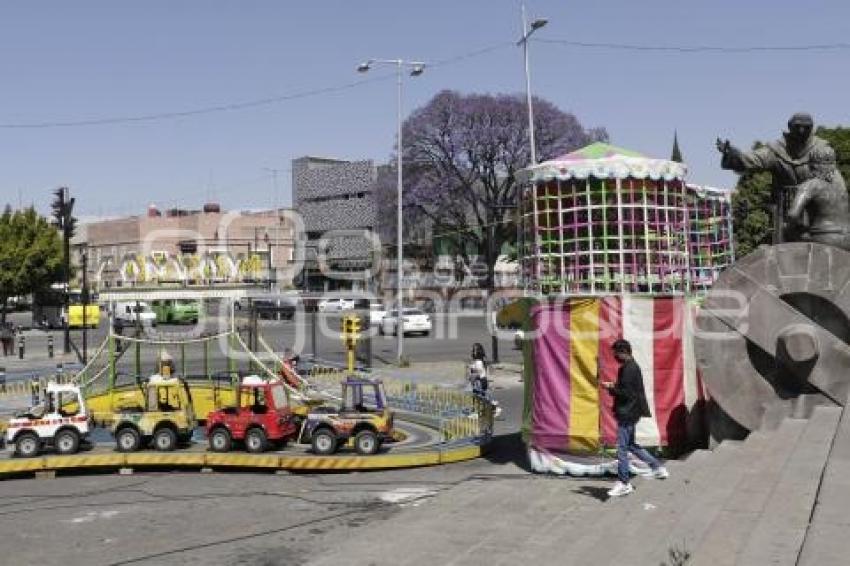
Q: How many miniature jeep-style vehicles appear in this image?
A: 4